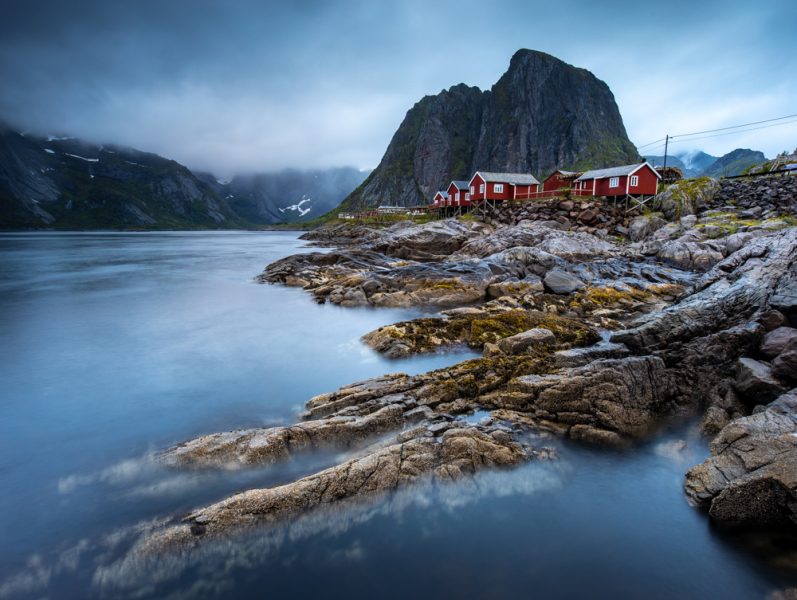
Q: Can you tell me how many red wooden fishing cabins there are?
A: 5